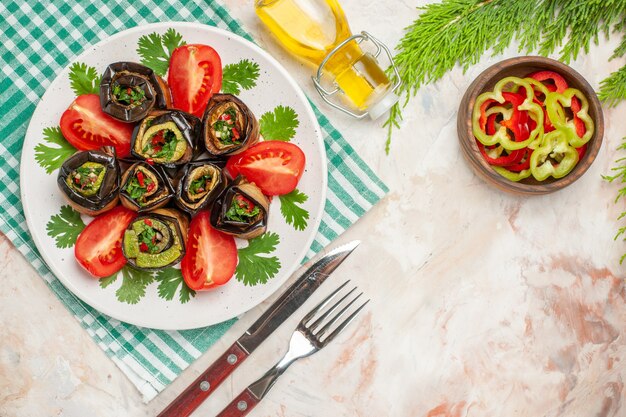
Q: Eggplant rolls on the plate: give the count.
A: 8